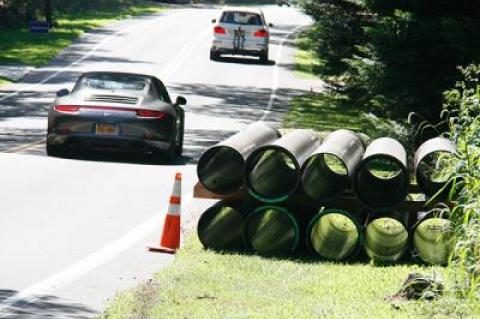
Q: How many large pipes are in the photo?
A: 10